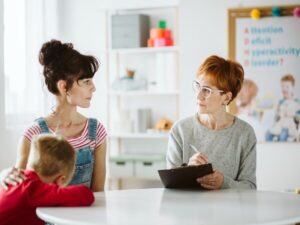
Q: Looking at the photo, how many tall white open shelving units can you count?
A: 1